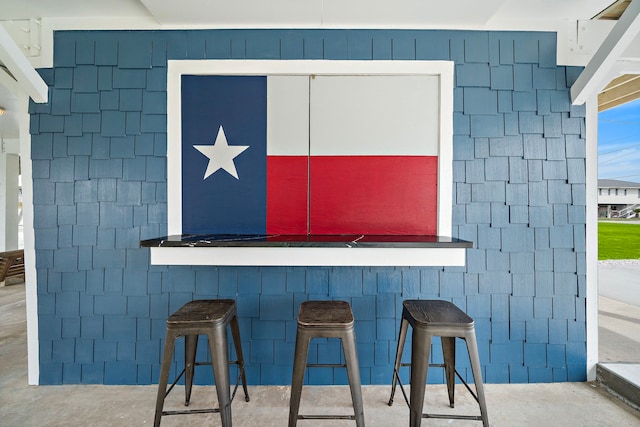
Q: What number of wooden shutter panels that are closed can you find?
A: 2